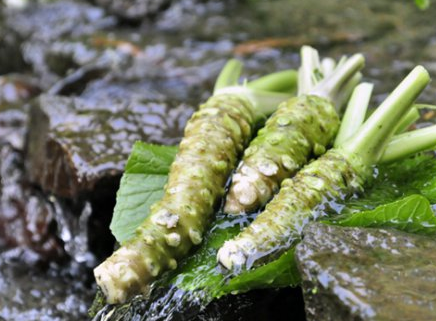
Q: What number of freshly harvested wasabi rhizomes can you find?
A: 3